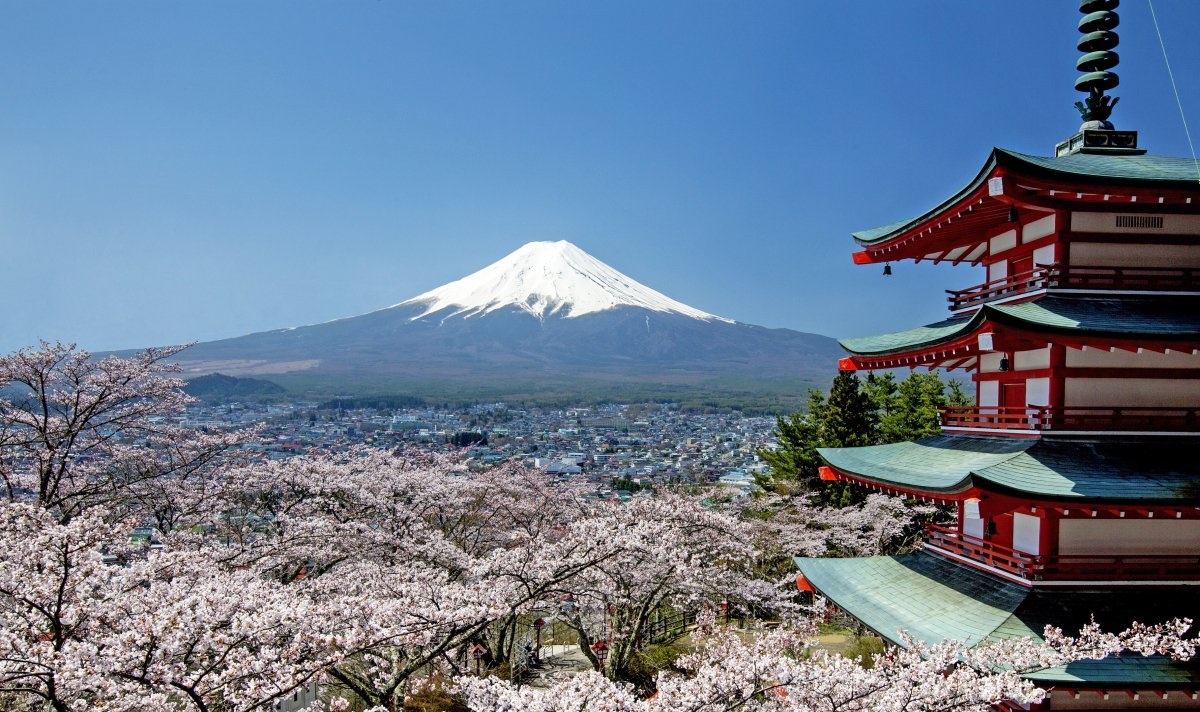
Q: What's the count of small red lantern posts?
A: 3